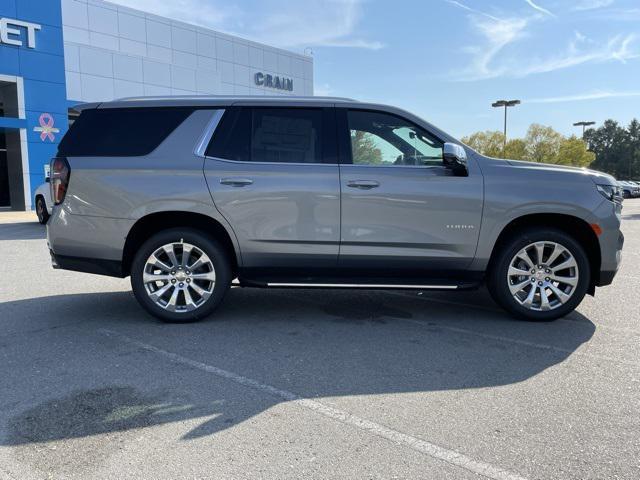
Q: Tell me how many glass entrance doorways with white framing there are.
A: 1